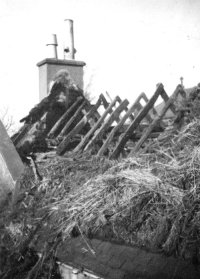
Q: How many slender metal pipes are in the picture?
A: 2